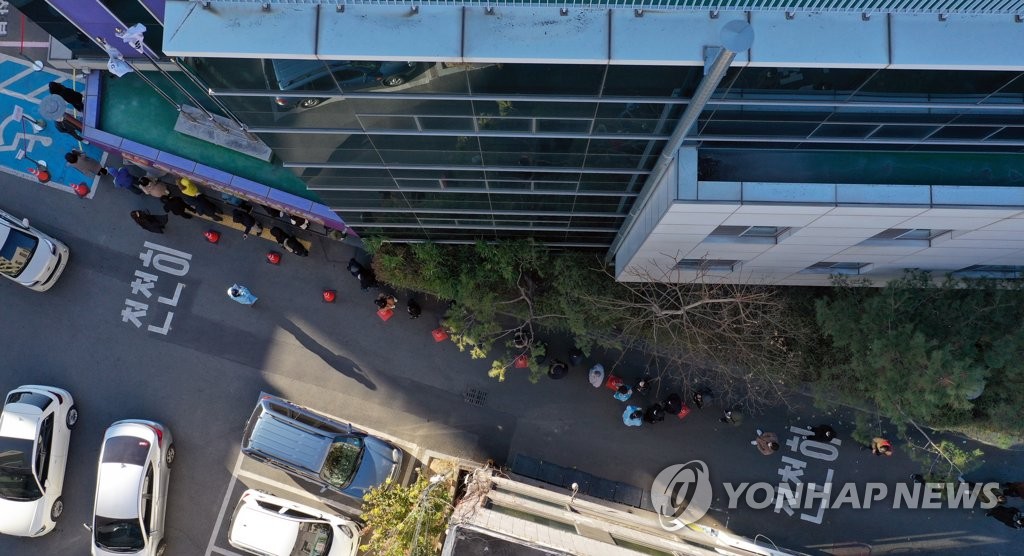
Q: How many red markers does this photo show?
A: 10